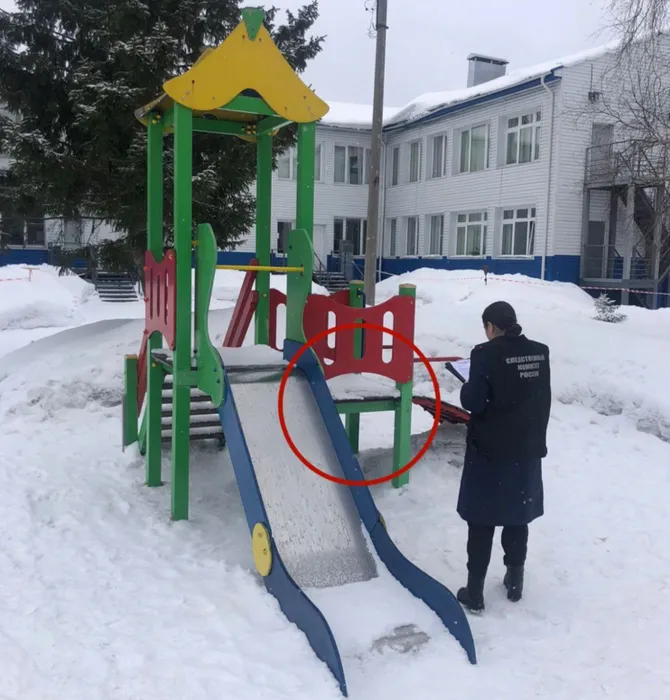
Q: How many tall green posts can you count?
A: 4